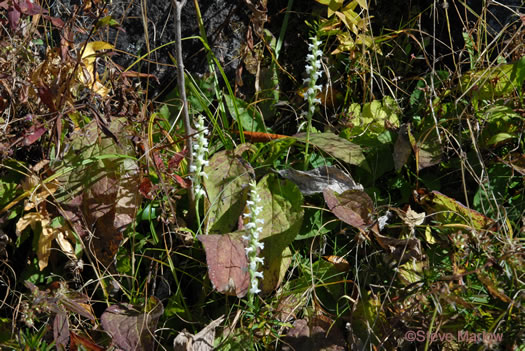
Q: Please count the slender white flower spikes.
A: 3